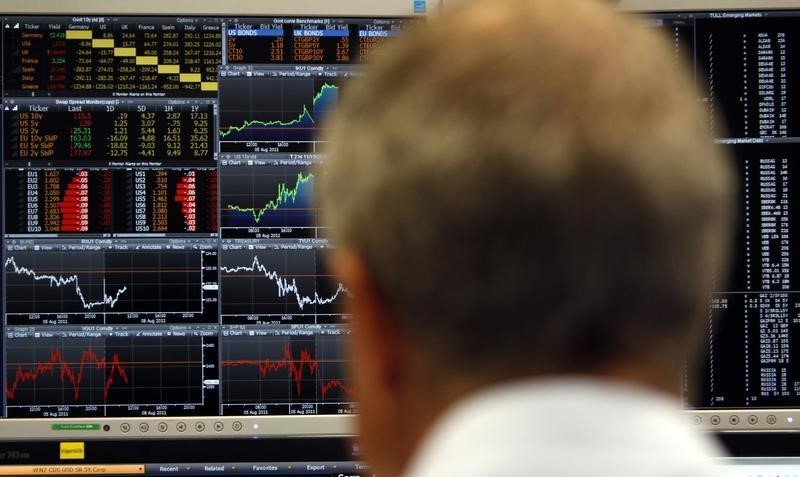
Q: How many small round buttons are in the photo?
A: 12